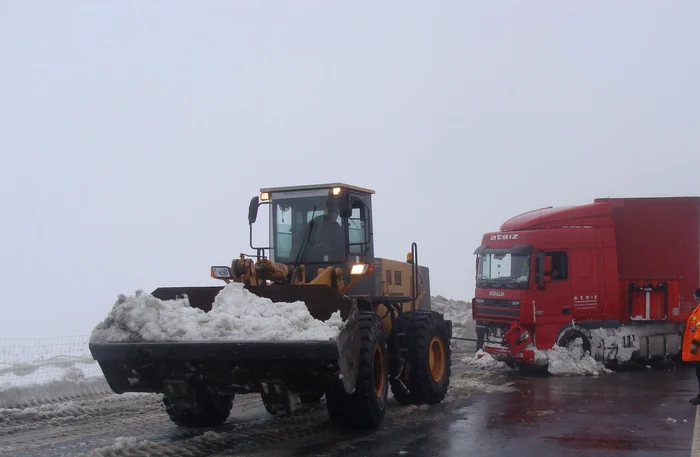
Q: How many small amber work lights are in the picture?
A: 2